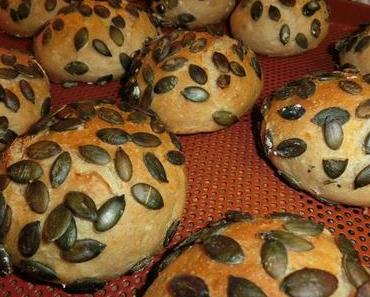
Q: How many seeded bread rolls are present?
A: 10